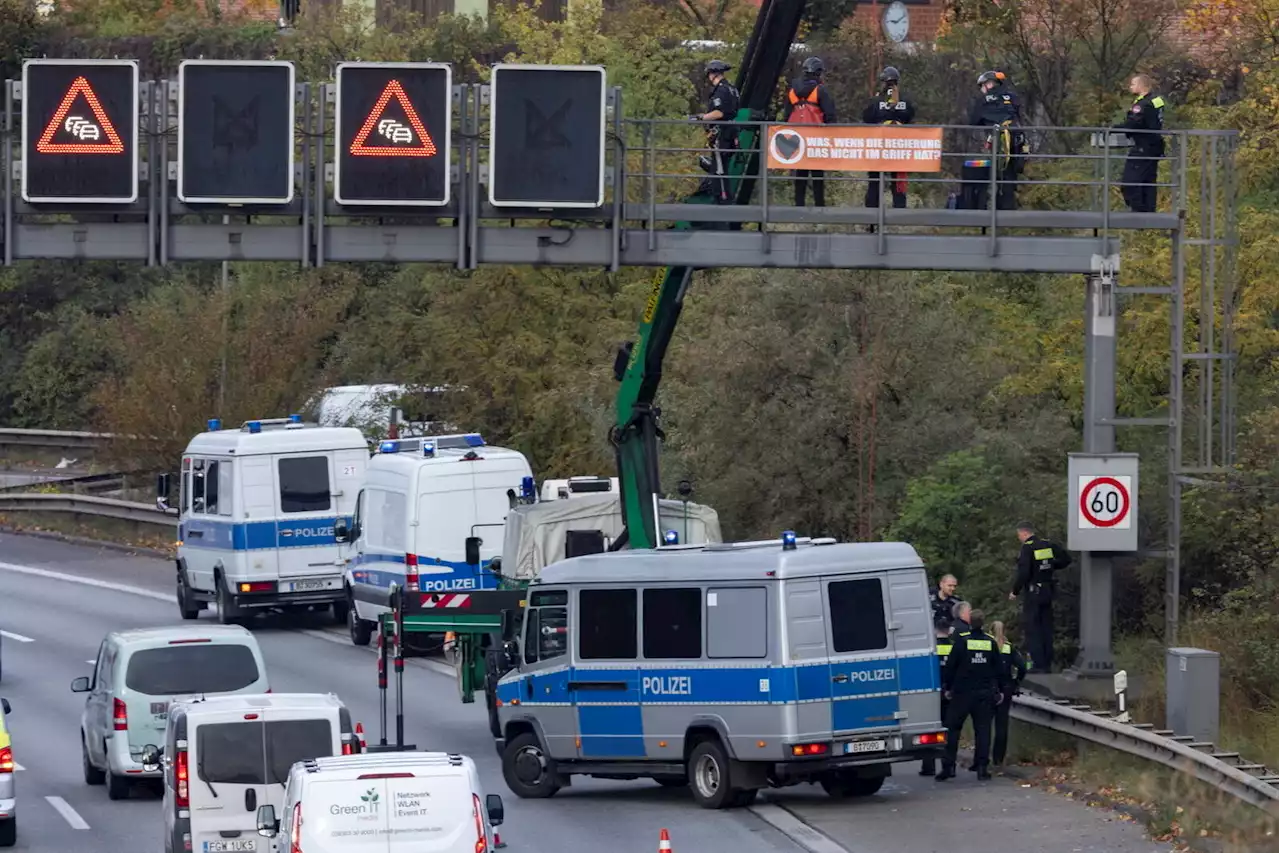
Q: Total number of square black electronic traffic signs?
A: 4